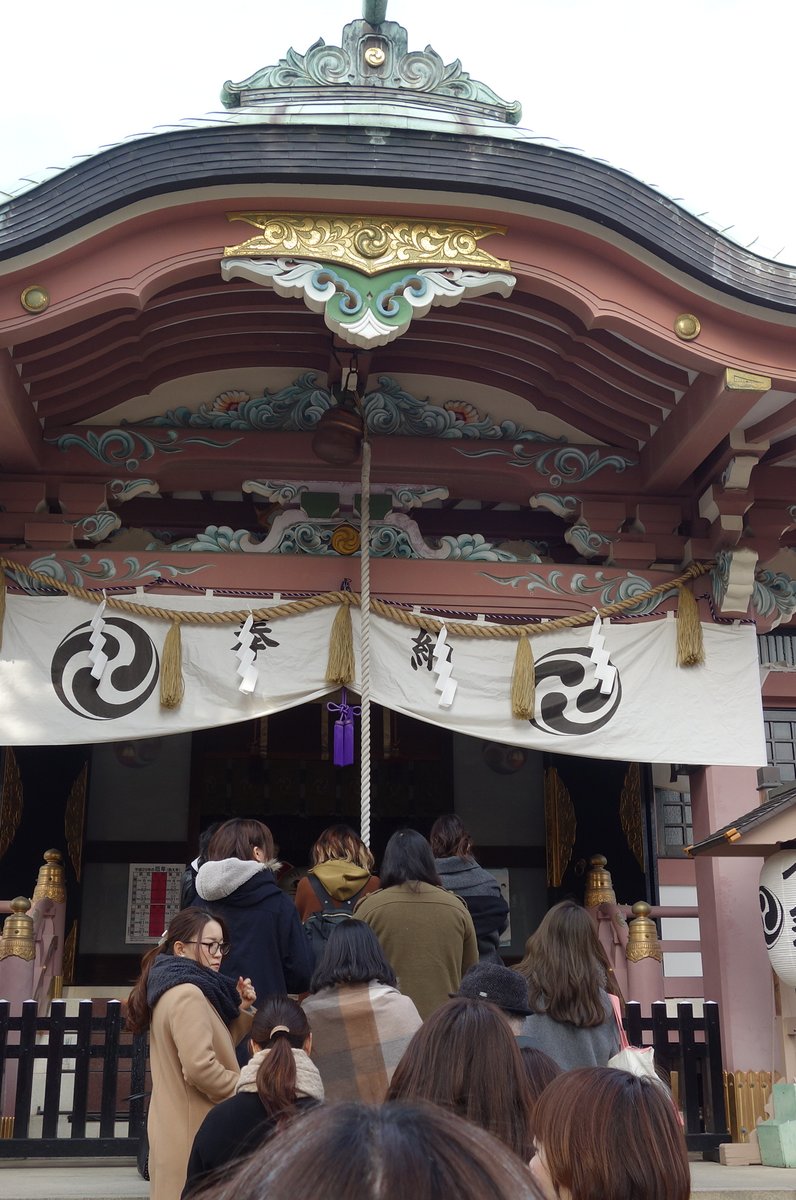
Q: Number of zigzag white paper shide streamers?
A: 4